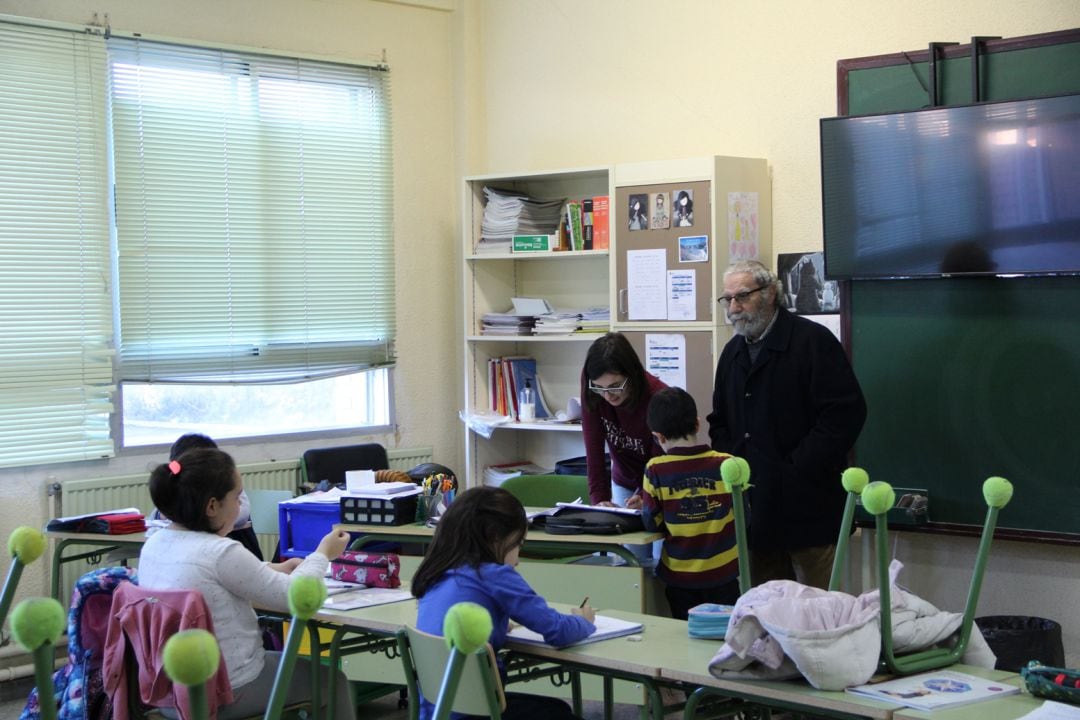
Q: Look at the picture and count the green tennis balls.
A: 9